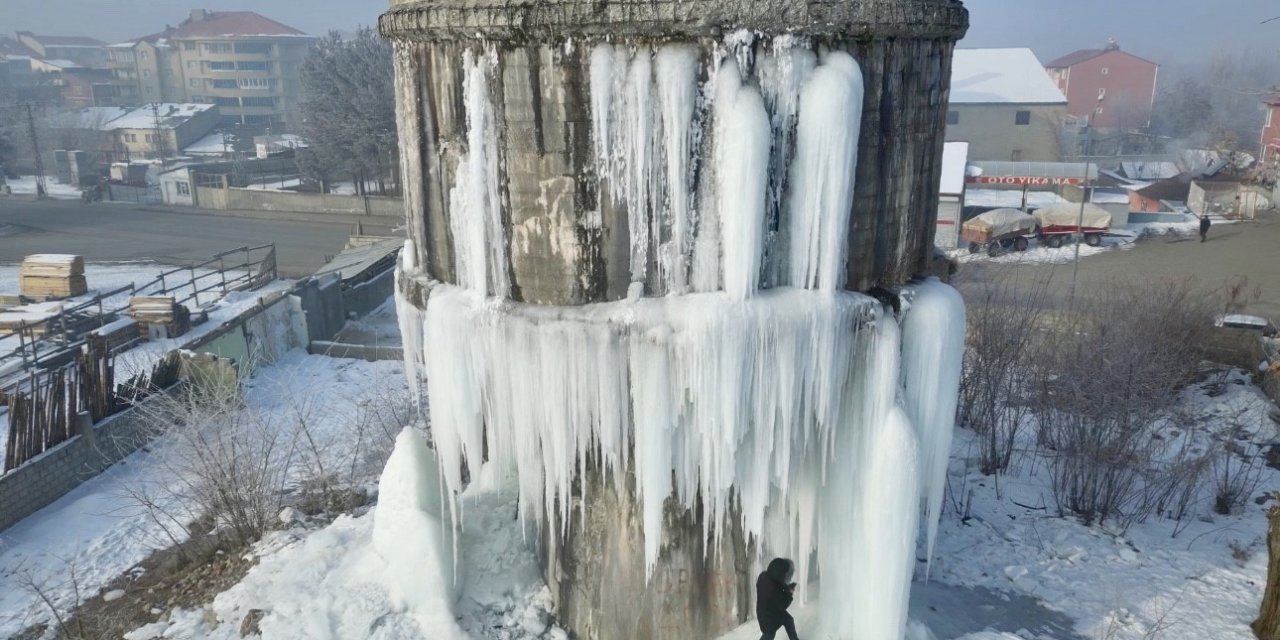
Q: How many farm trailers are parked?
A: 2